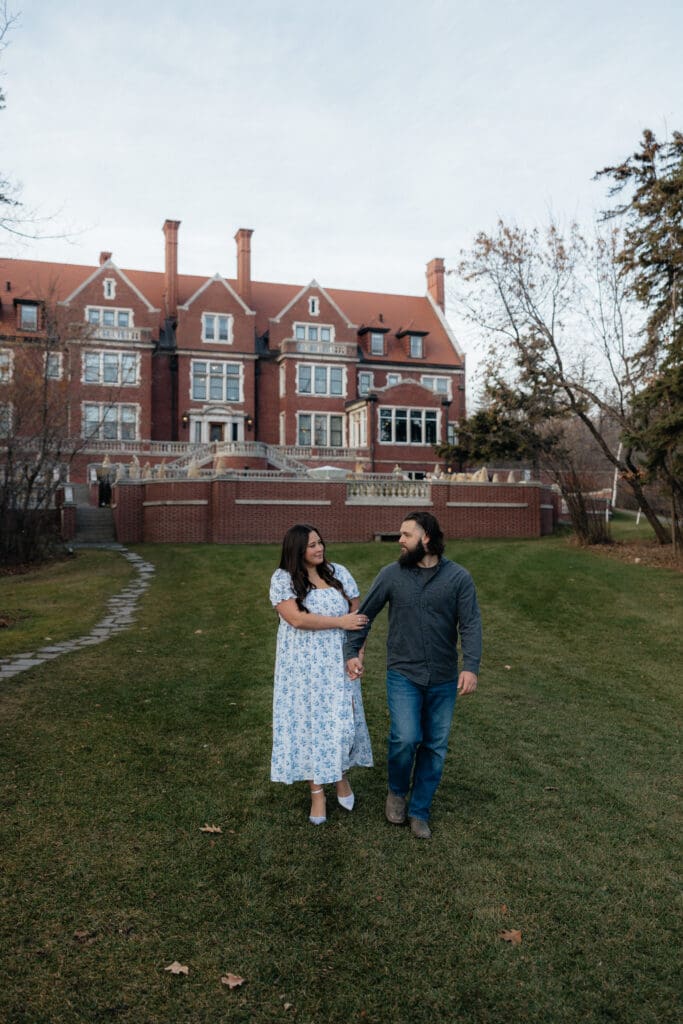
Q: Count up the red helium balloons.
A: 0